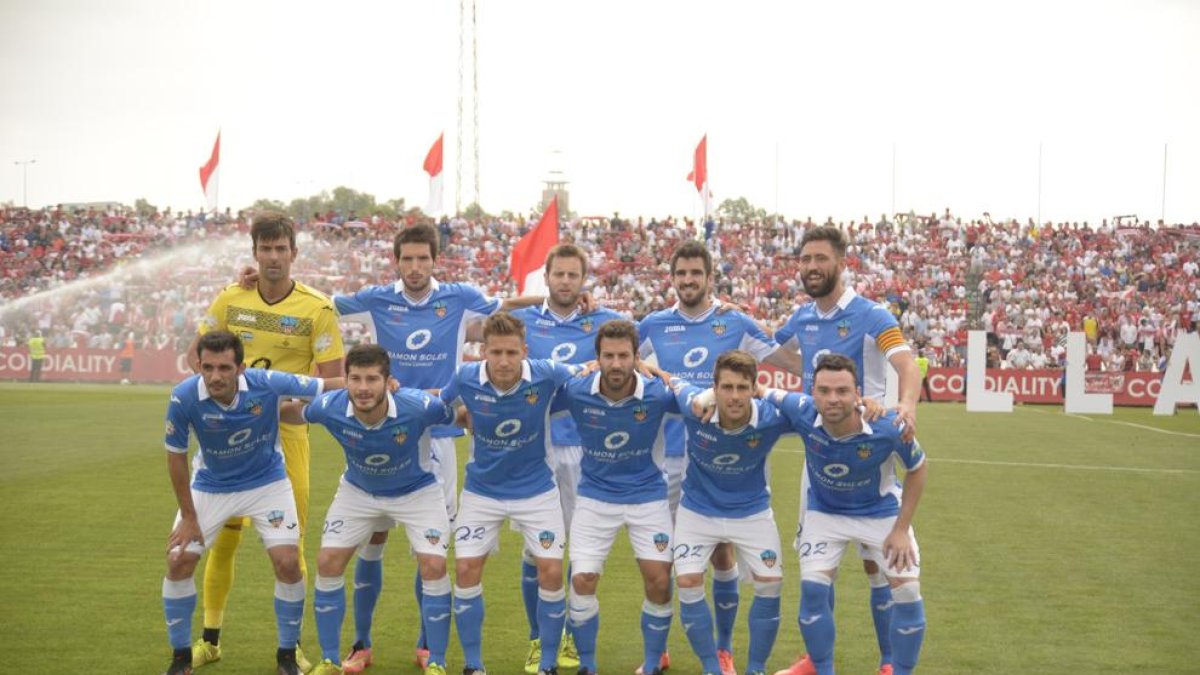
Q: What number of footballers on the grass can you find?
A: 11